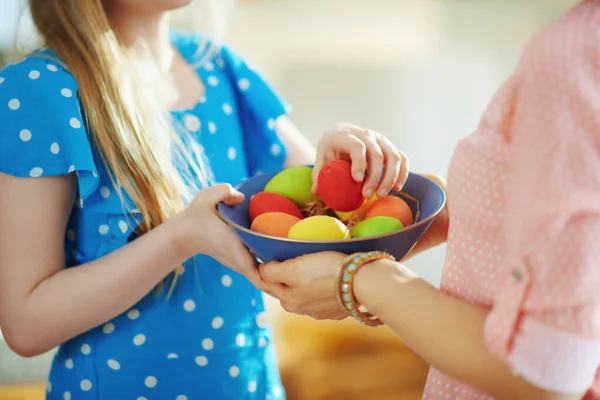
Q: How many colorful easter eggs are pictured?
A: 8